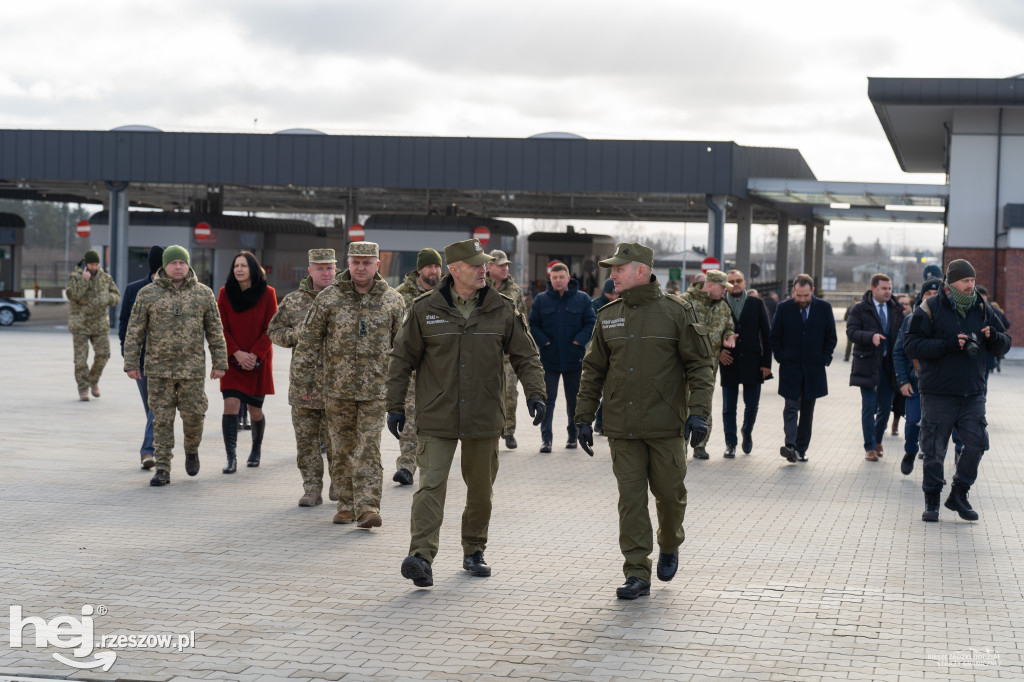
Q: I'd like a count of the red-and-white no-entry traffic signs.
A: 6